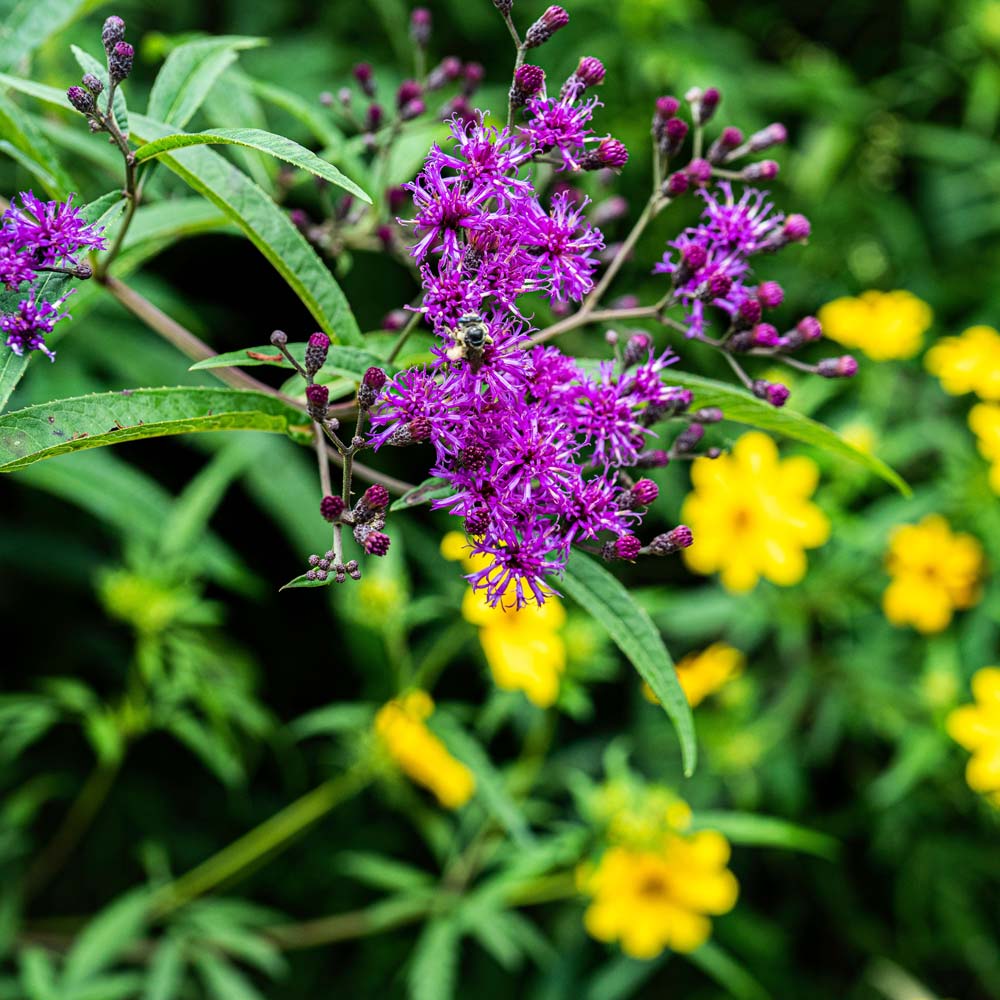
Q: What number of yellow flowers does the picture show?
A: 10